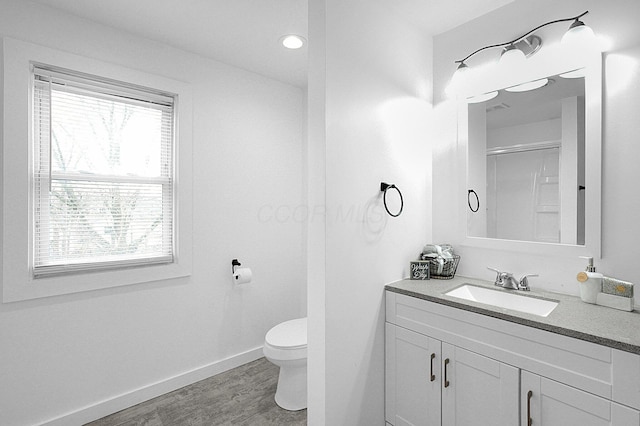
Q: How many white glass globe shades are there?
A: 3